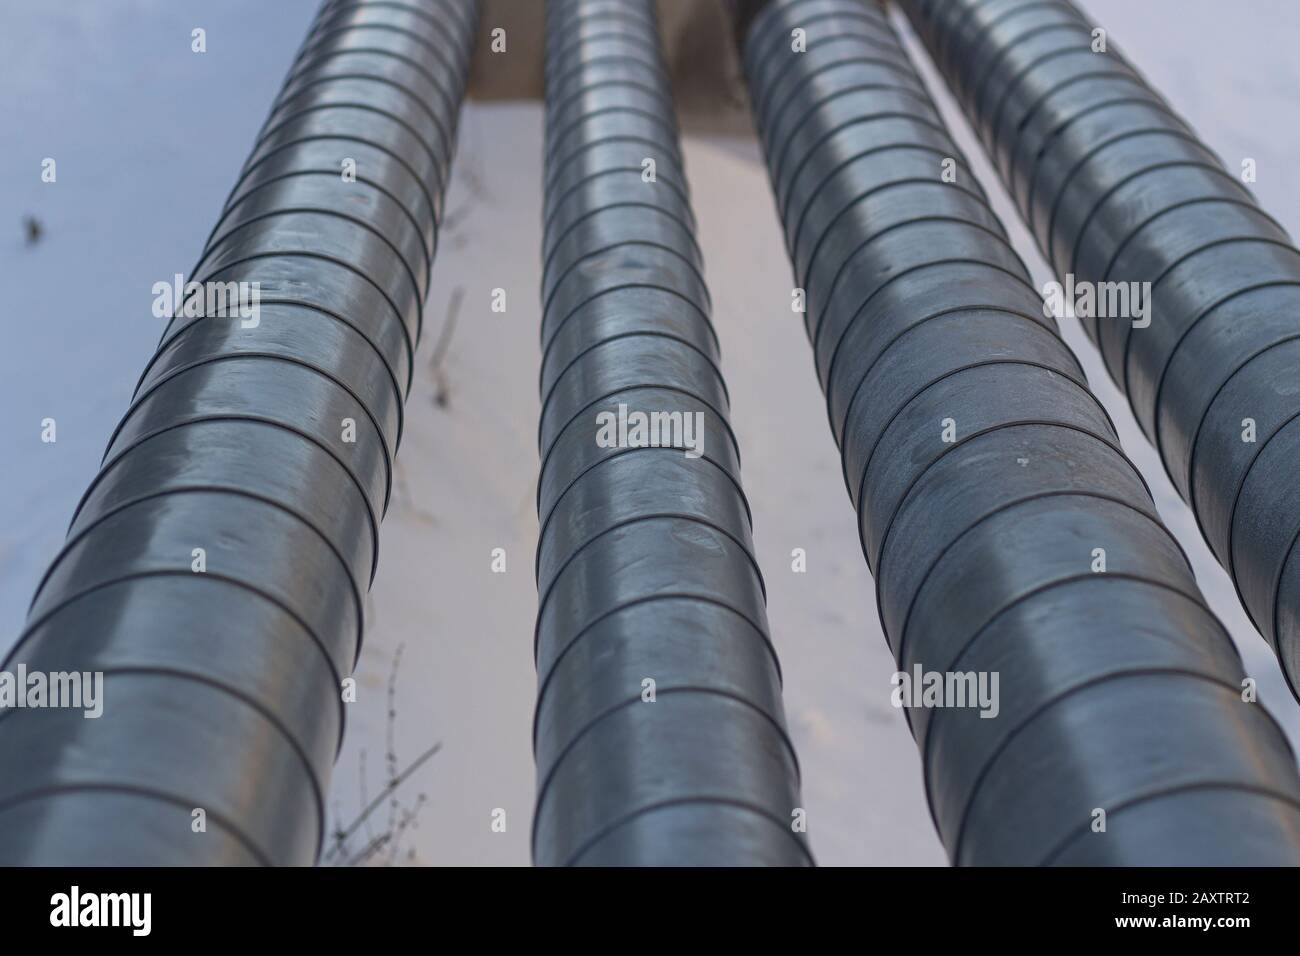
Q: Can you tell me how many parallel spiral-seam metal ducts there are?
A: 4